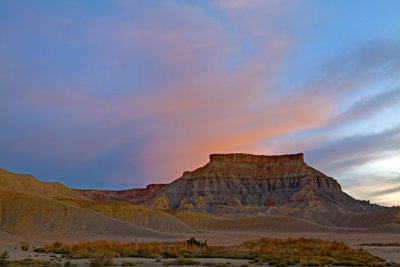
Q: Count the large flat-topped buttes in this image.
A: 1